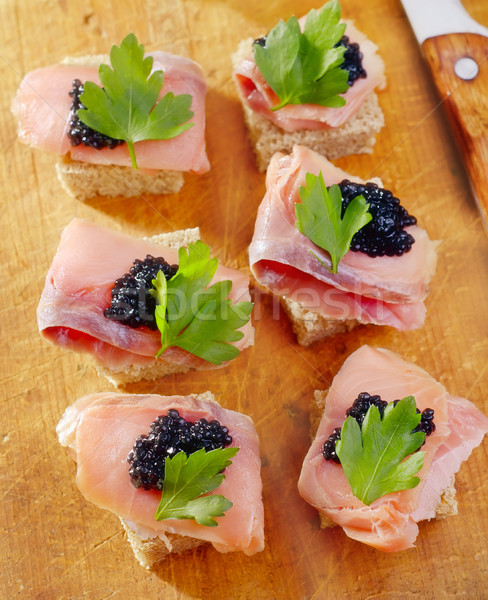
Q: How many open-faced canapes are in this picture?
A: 6